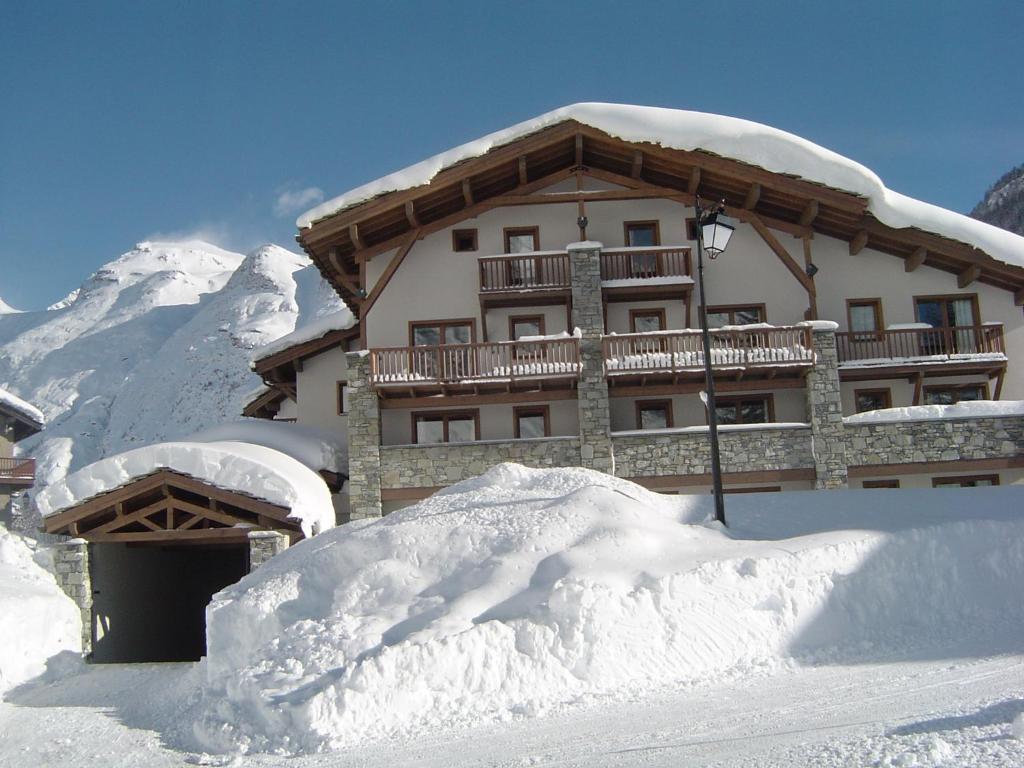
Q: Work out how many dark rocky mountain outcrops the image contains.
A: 1